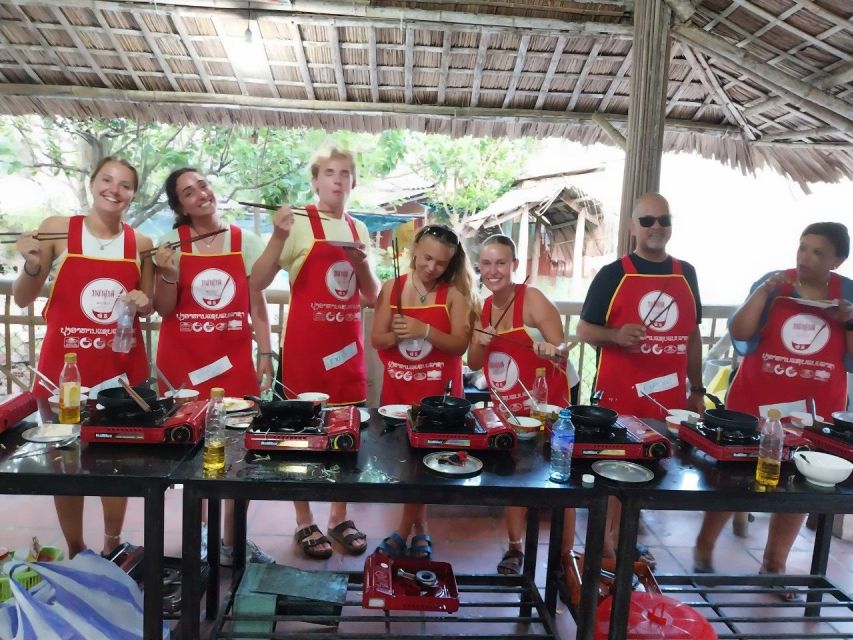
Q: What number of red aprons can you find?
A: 7